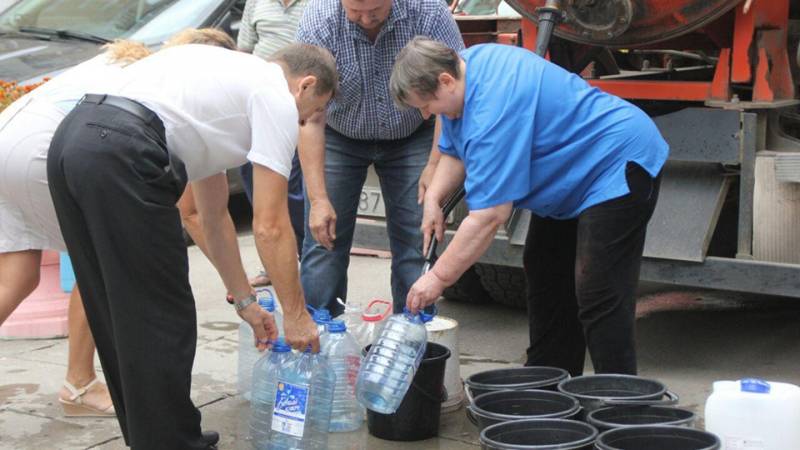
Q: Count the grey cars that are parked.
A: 1